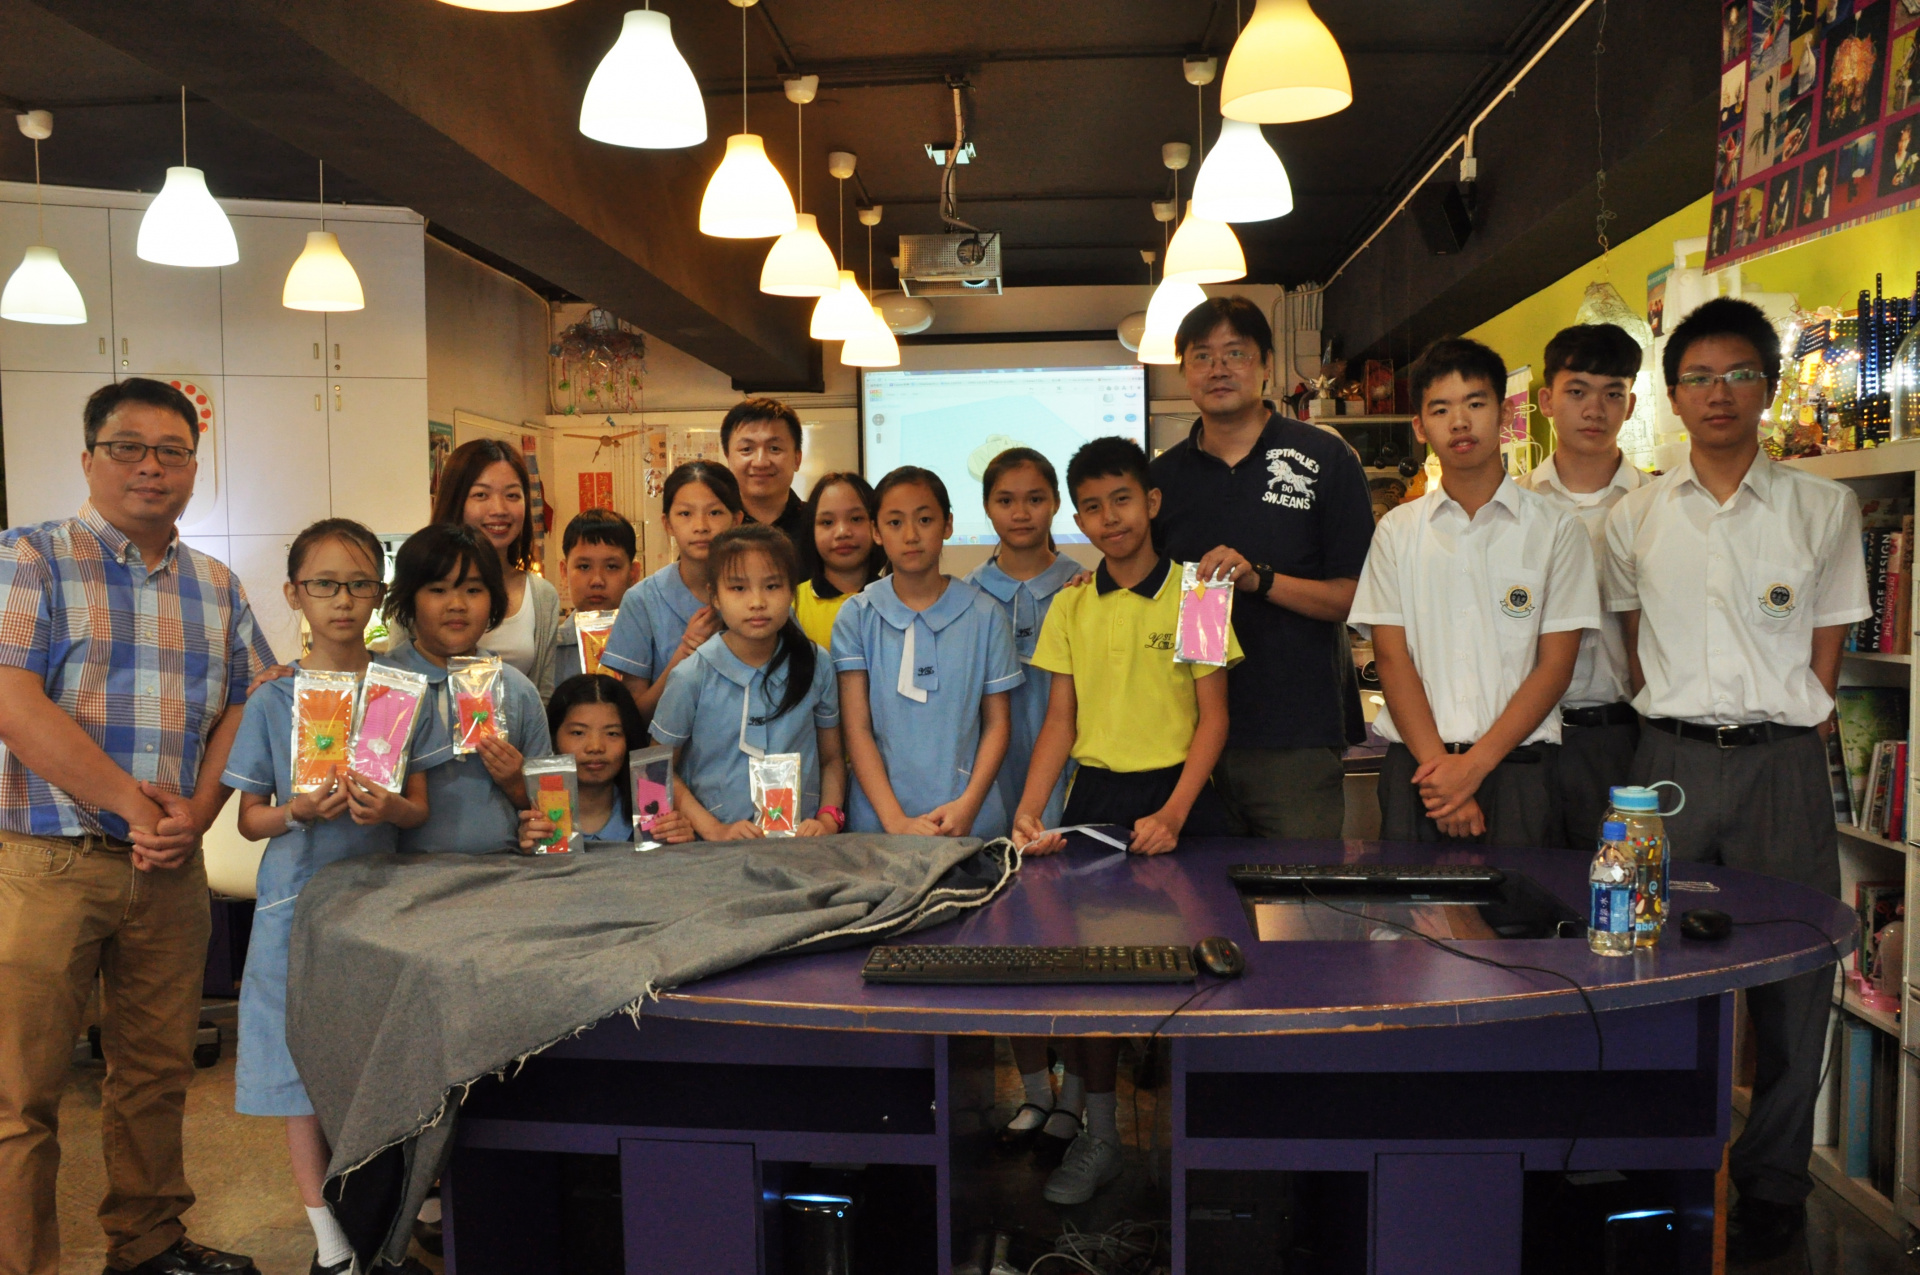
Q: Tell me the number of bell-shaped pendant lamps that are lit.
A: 14